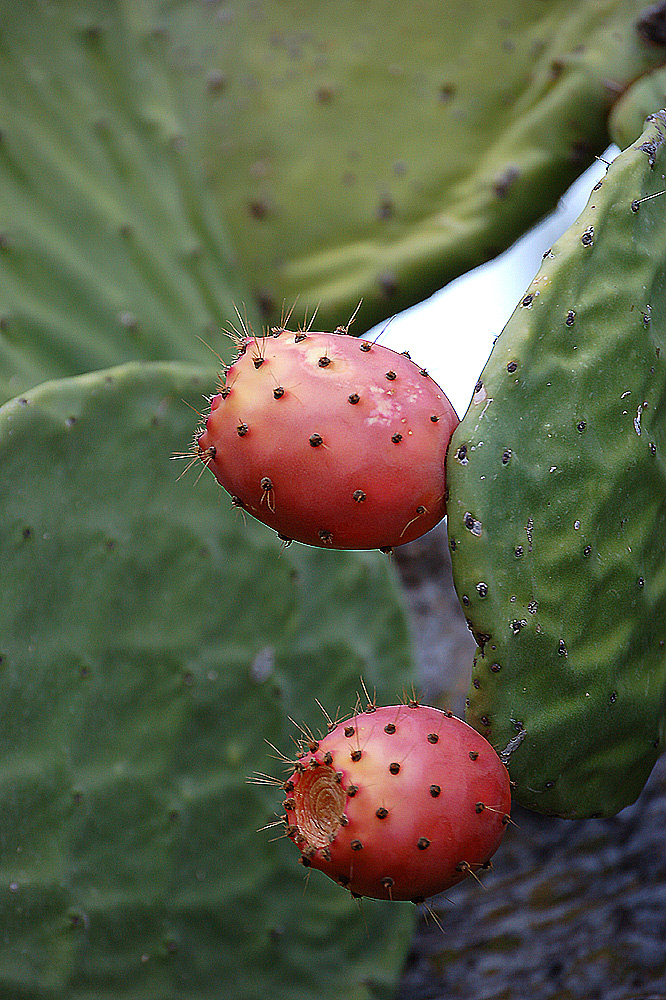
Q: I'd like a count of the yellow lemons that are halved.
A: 0